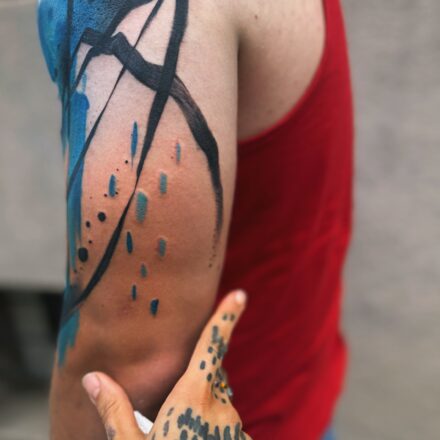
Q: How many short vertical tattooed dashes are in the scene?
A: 10